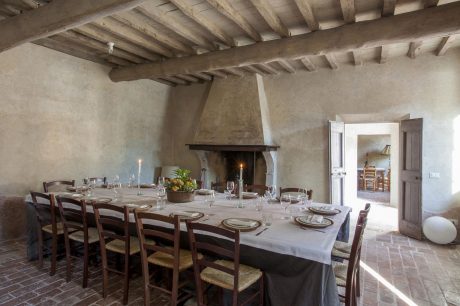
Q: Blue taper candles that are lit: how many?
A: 0